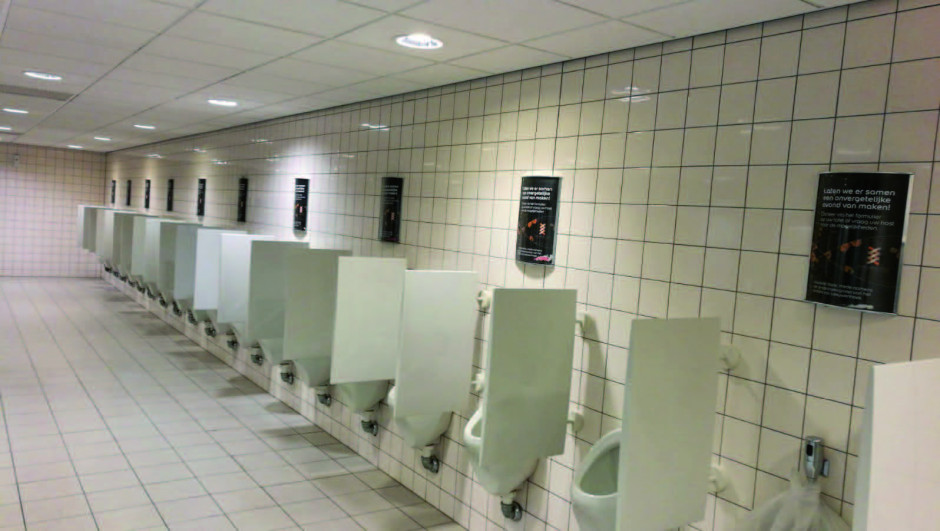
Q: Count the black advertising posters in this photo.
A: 10